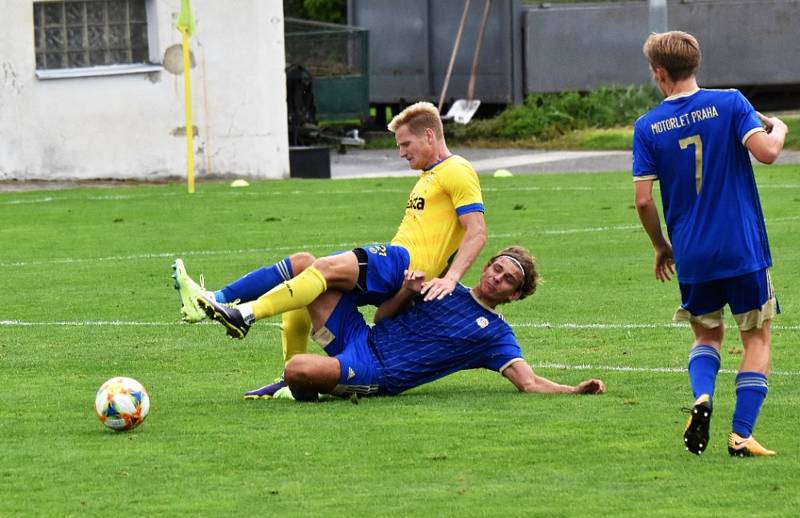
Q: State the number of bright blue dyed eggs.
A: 0